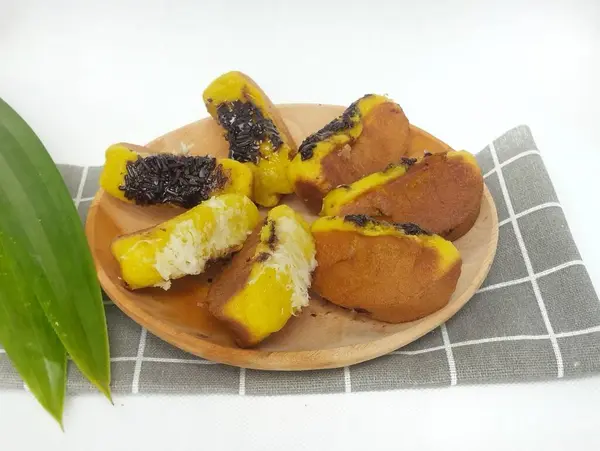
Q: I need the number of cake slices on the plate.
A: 7